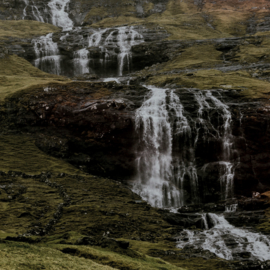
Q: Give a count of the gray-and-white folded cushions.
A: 0